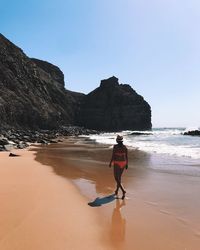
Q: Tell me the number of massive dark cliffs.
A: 2